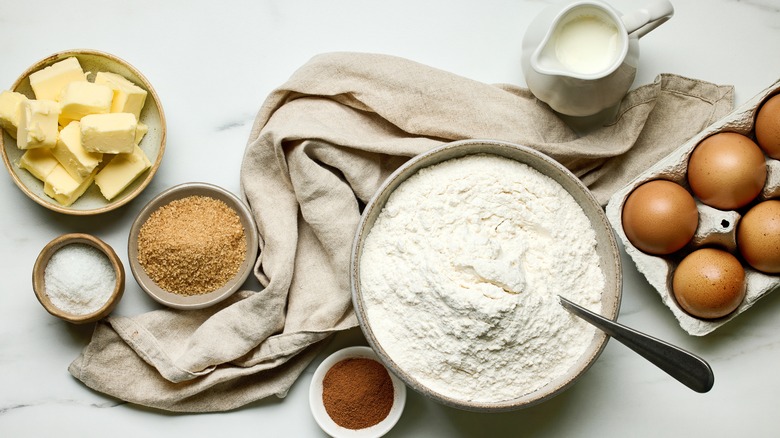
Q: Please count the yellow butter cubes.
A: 11